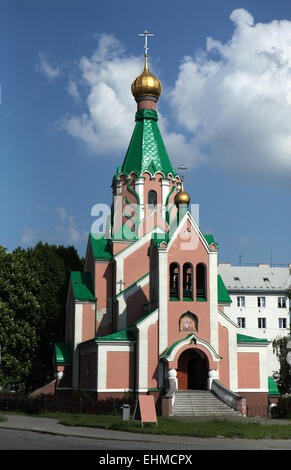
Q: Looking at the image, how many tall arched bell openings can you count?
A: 3